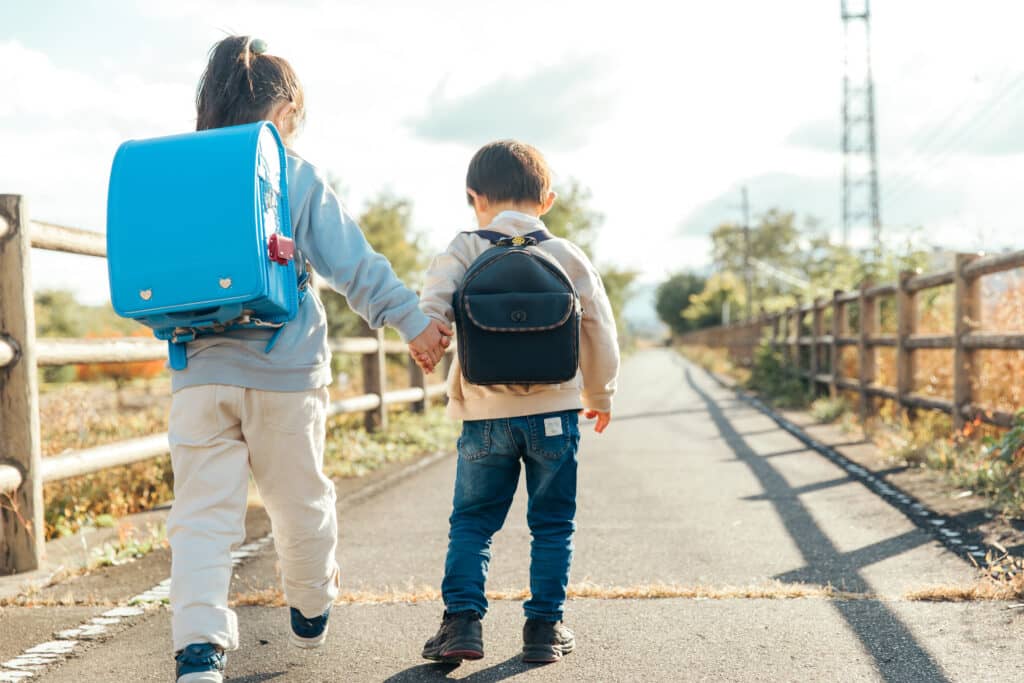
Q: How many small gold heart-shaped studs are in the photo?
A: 2